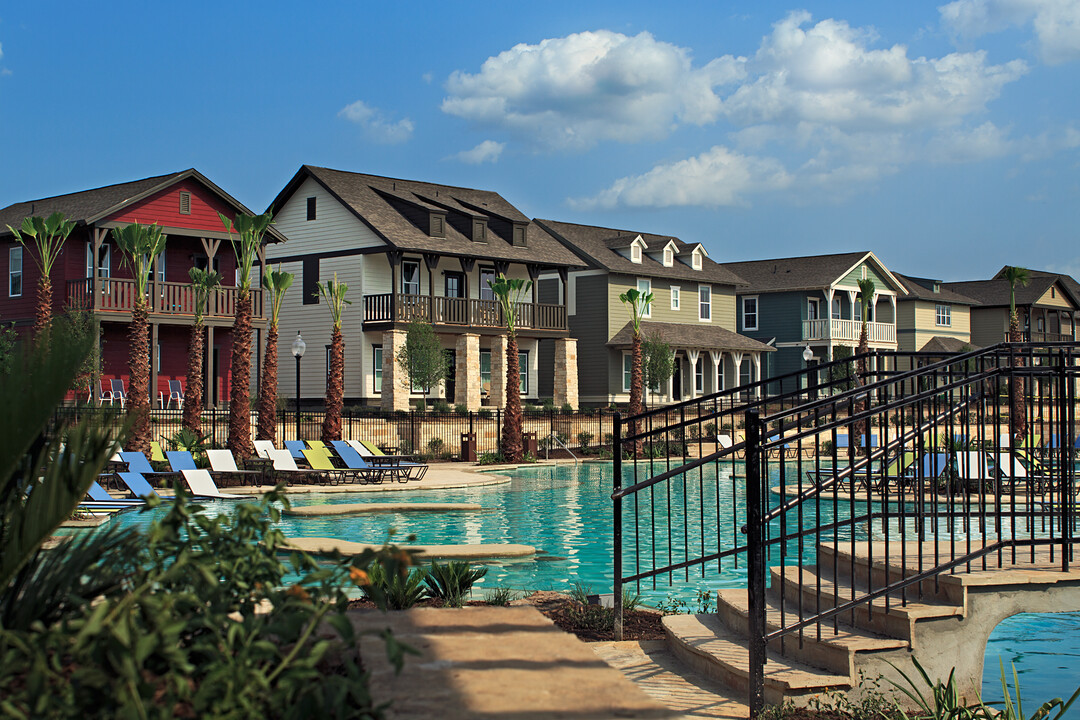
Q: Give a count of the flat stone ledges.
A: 2